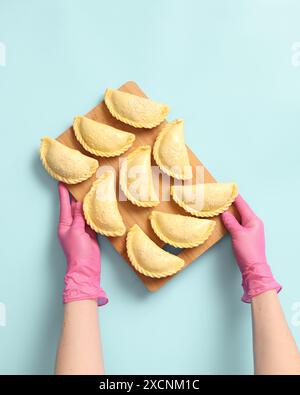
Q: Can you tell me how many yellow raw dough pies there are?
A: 9